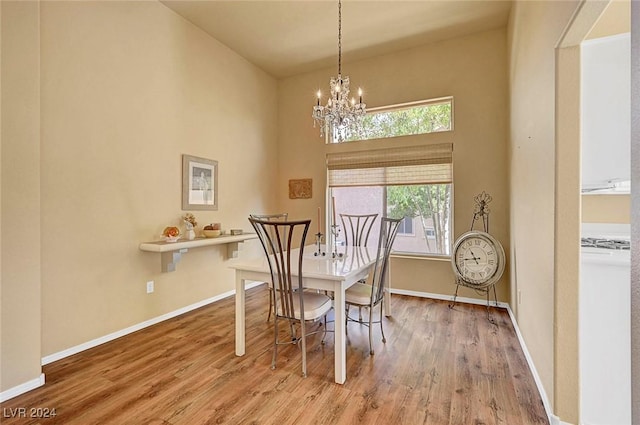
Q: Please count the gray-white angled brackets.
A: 2